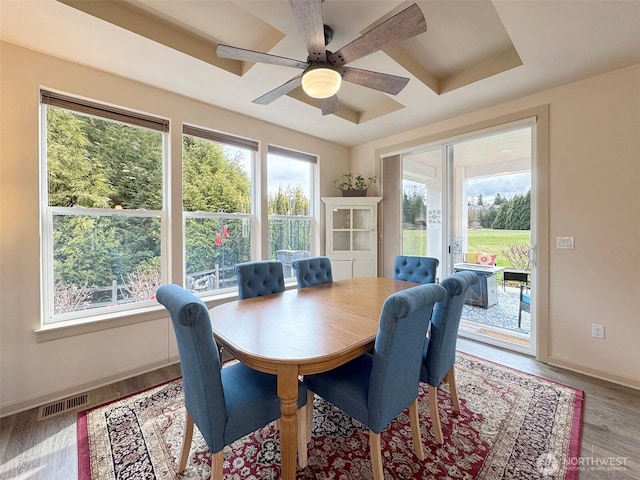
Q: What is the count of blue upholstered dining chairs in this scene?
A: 6